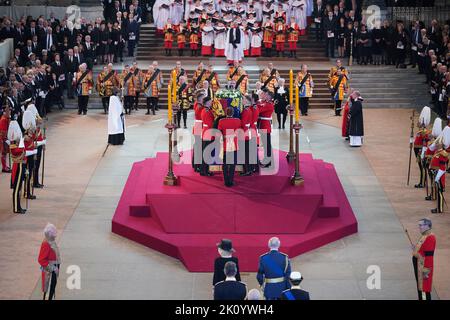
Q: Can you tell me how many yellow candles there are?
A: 4